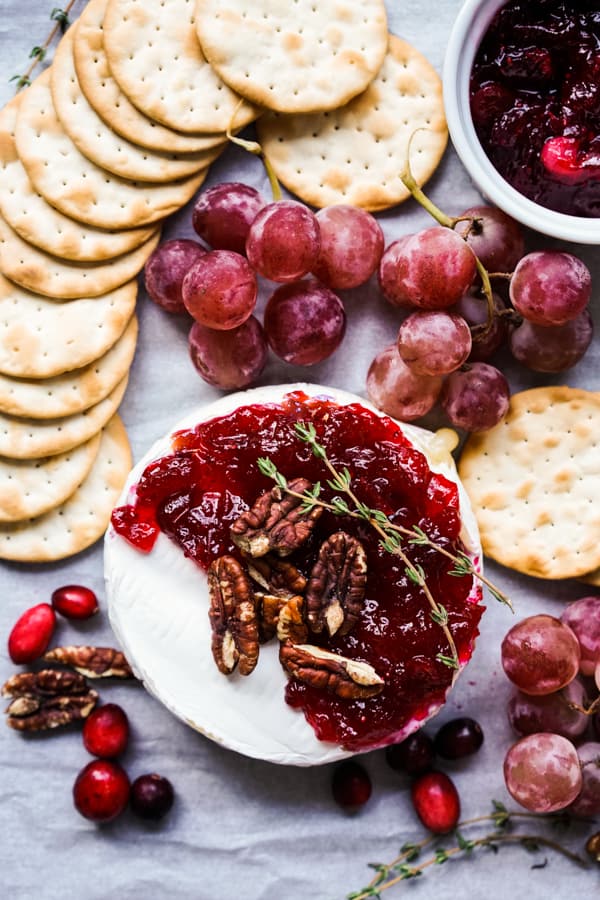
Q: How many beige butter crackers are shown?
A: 15